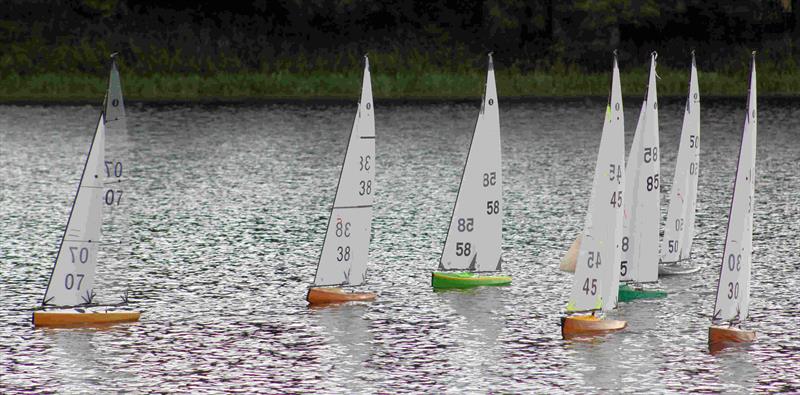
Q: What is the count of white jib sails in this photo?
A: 7